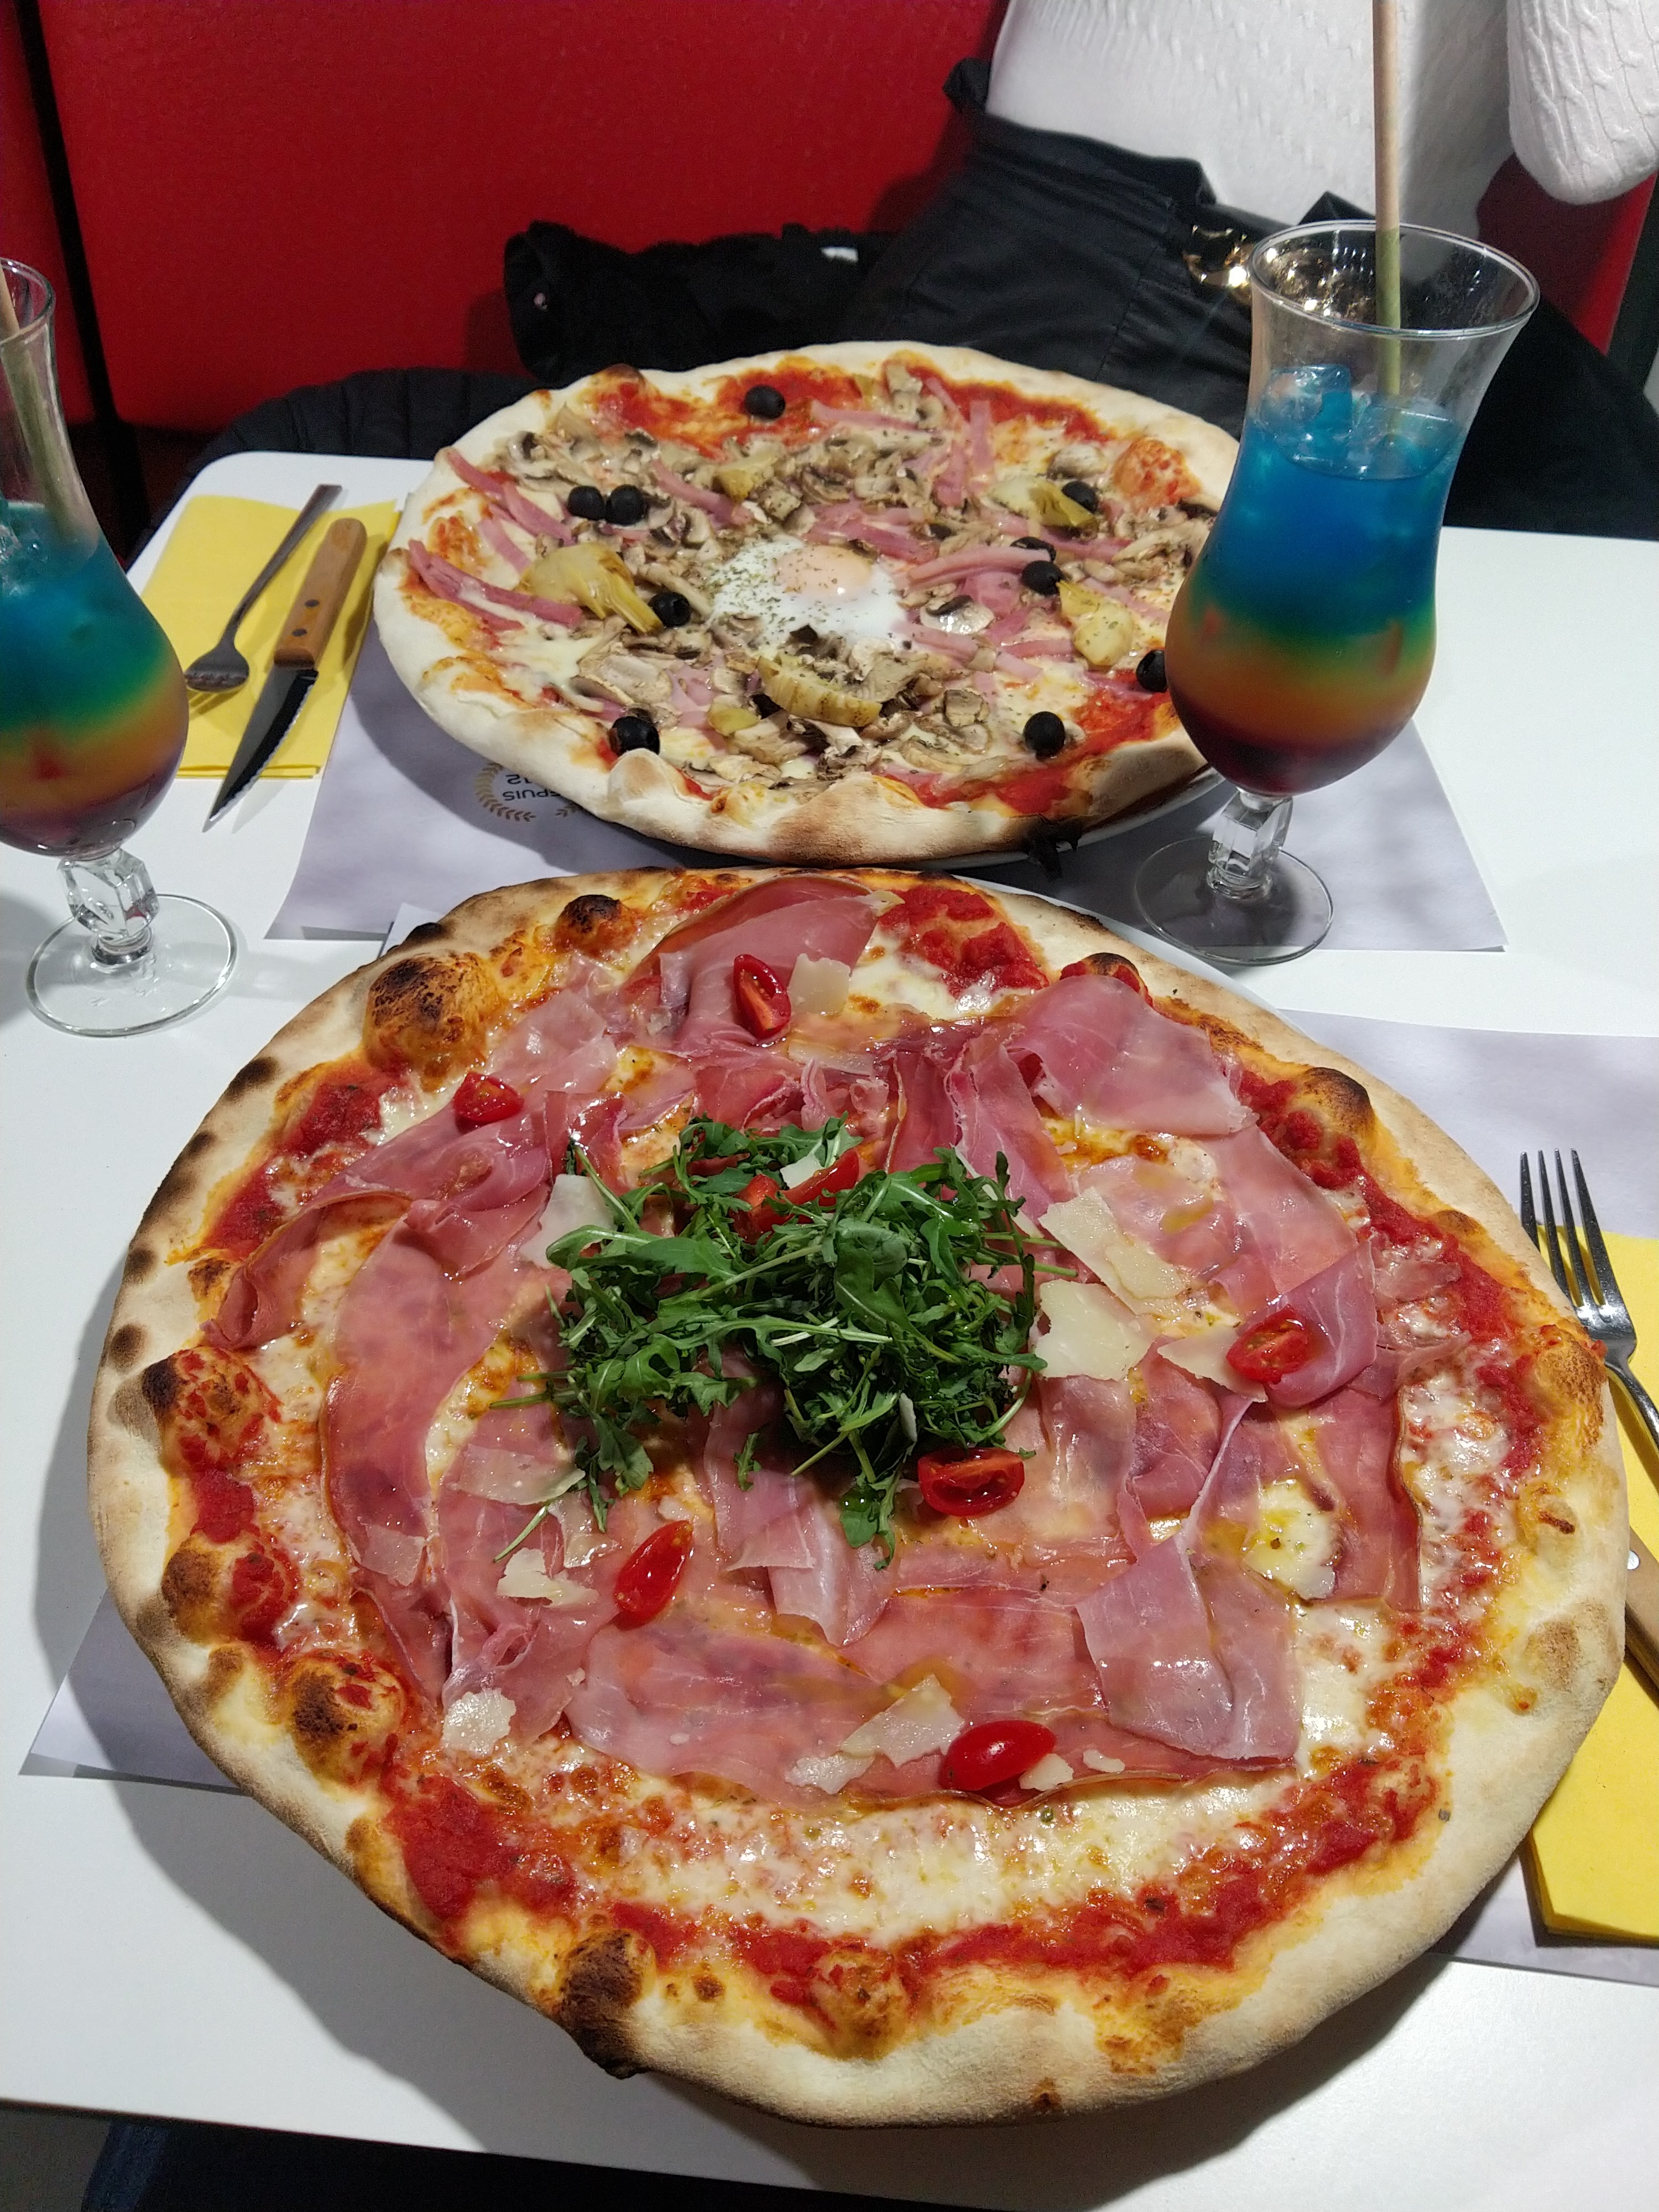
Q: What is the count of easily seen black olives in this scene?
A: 10